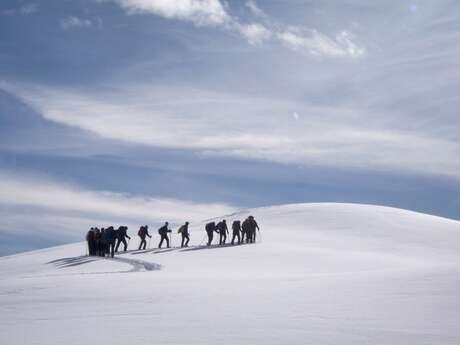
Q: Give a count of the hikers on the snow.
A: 13